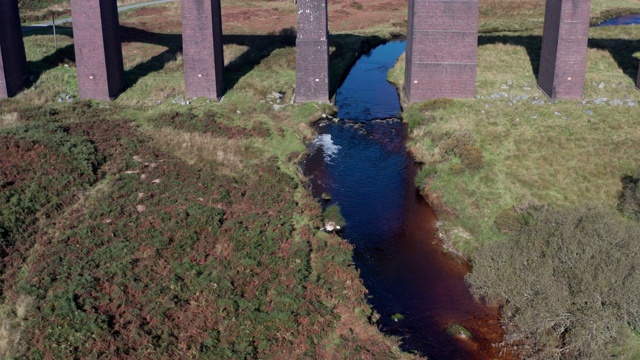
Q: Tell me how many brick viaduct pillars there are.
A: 6